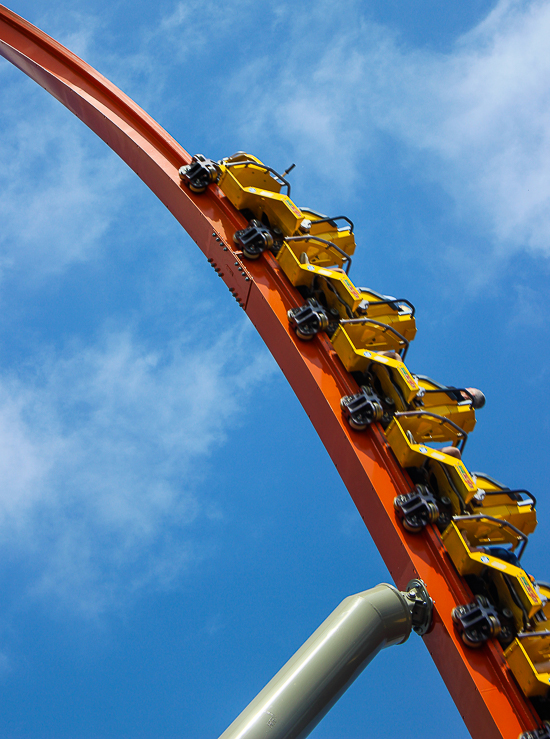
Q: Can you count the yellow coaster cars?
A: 6